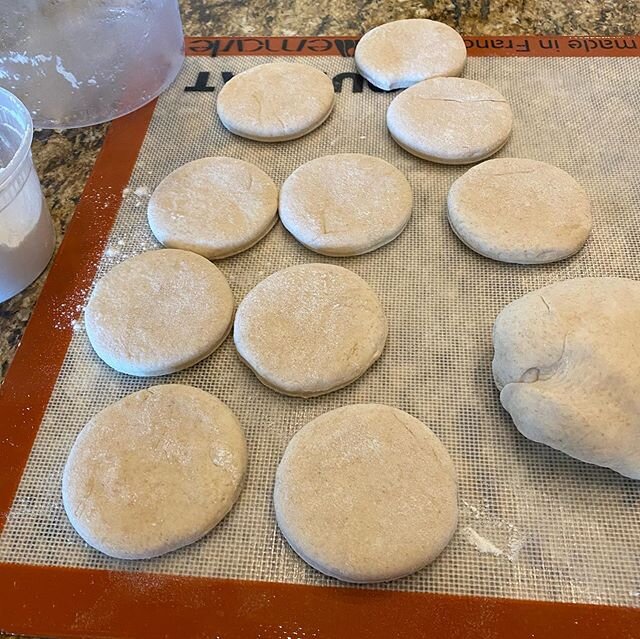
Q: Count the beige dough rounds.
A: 10